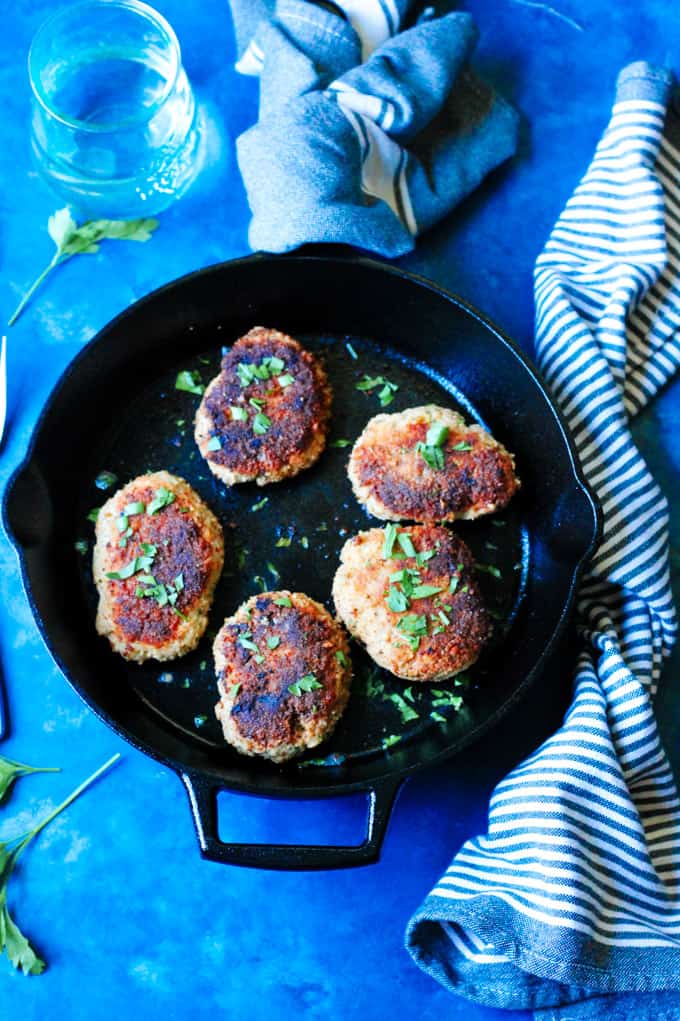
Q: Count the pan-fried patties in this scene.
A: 5